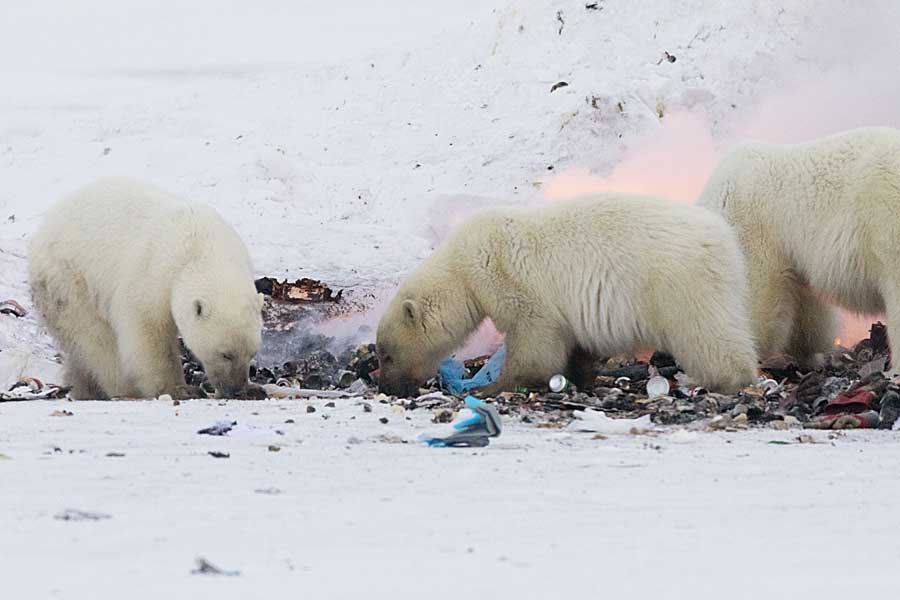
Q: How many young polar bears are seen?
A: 2